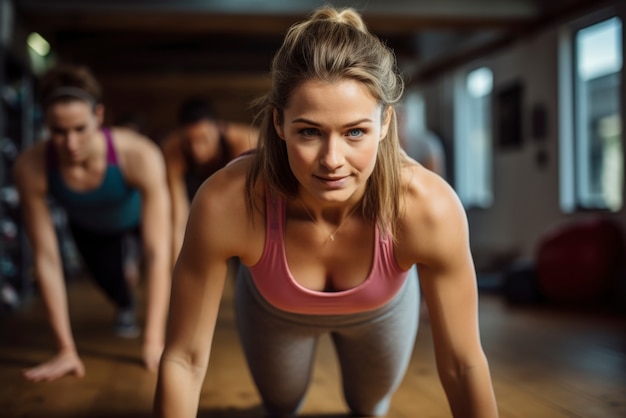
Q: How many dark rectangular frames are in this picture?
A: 2